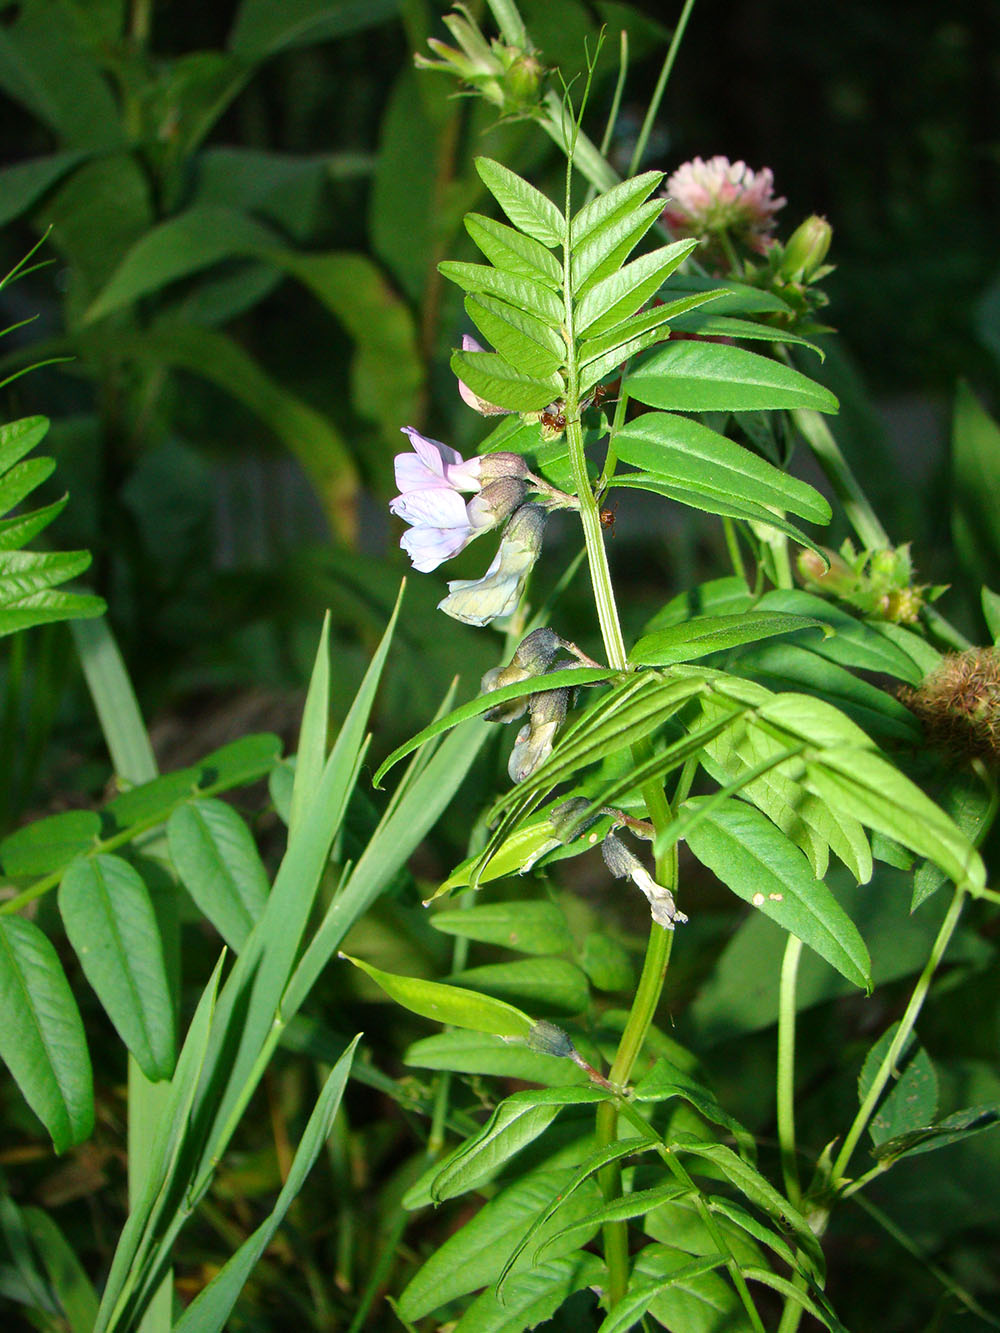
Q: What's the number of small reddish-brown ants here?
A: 3